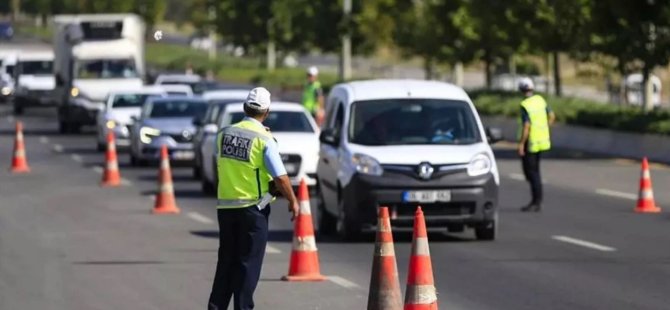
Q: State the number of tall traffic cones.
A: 7